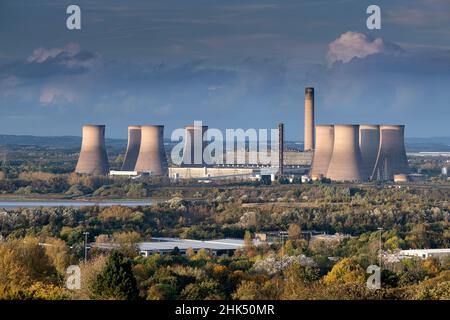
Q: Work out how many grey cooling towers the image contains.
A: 8